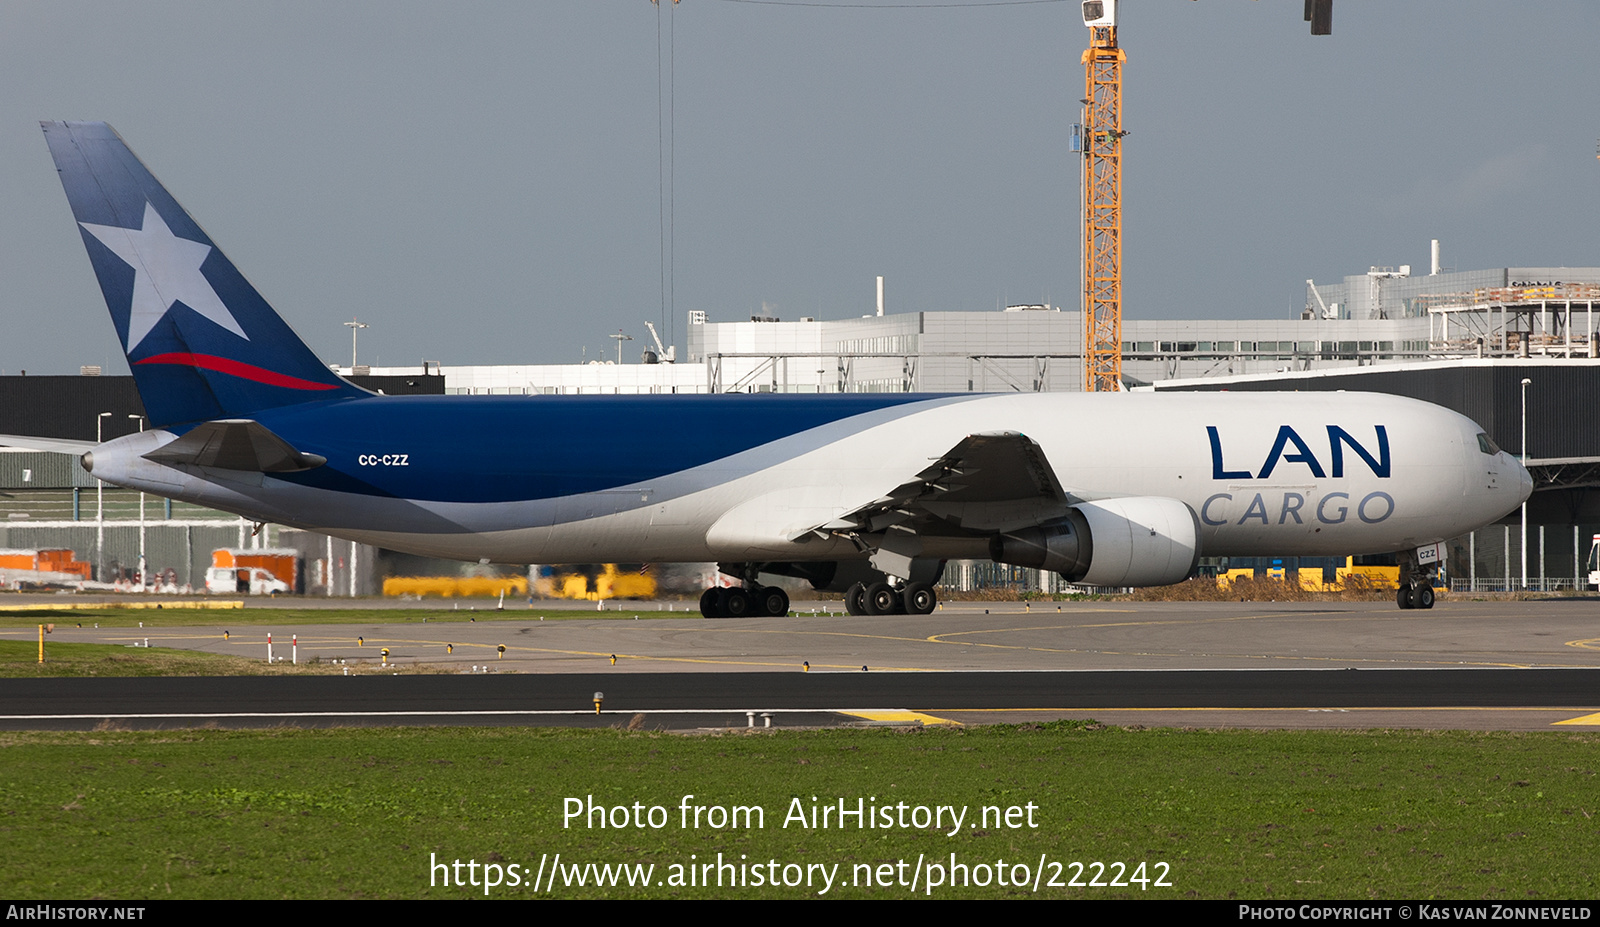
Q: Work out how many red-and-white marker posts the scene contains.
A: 2